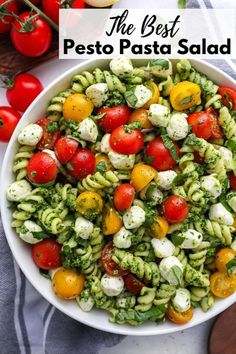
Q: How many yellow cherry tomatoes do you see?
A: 13